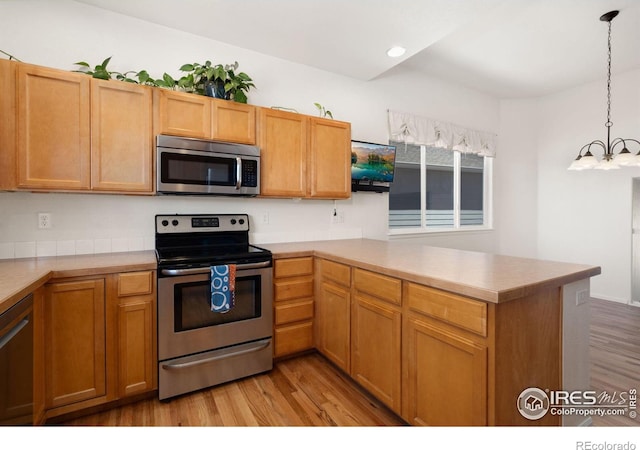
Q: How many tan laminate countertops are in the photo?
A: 2